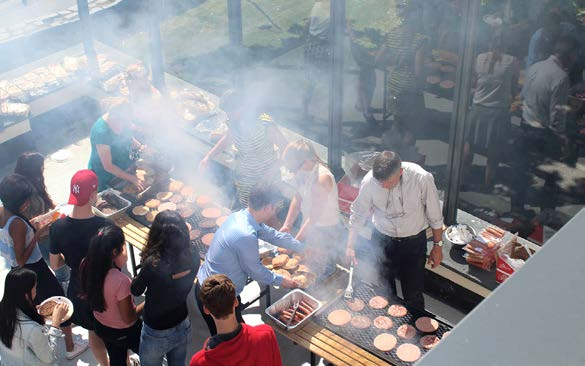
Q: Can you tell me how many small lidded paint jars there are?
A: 0